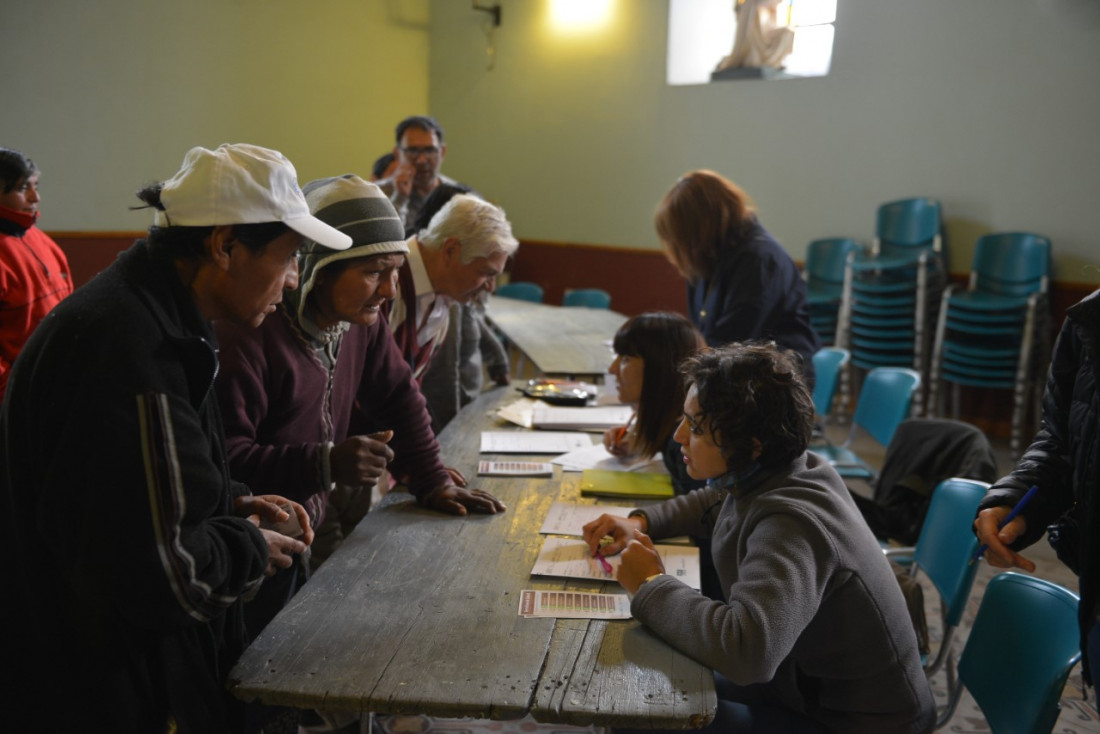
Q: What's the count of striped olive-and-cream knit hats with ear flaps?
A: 1